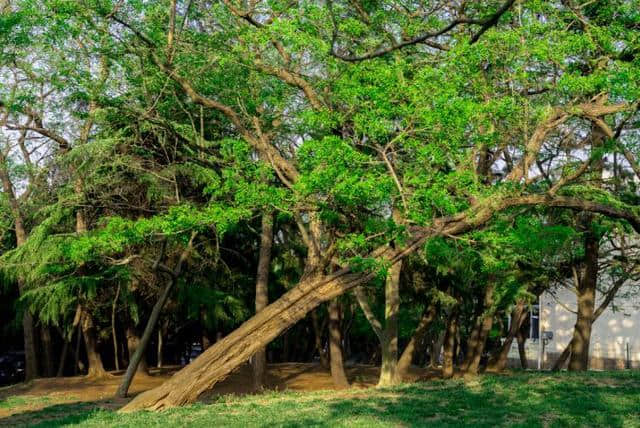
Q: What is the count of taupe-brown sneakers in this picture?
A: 0